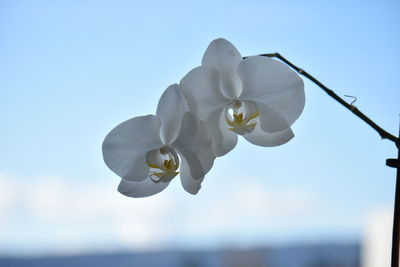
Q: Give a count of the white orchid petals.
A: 10